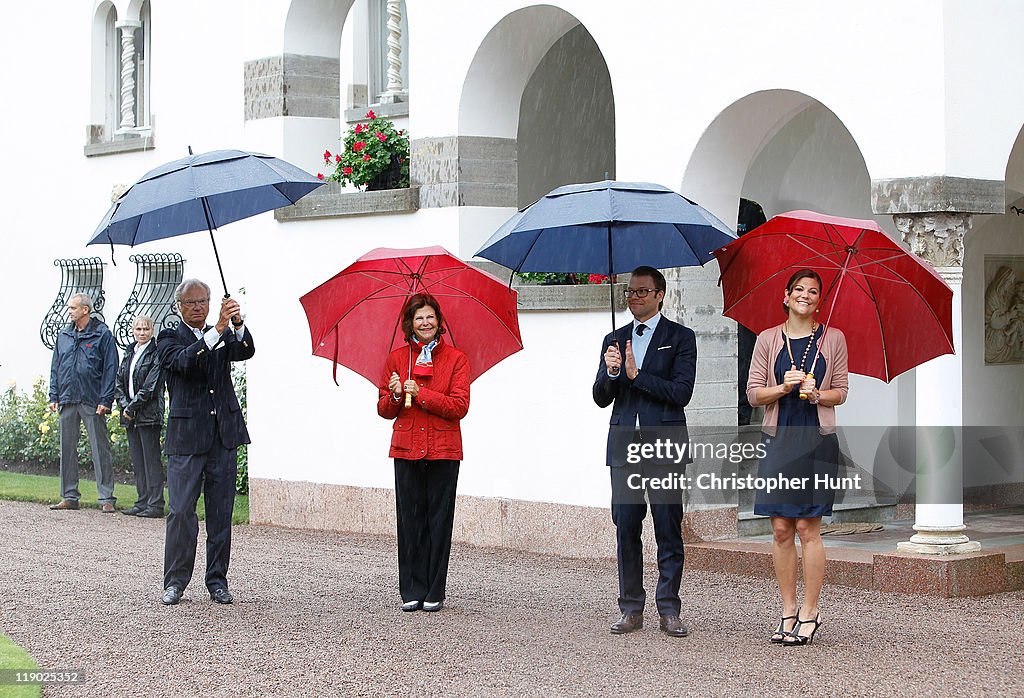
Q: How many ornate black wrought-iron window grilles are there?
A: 2